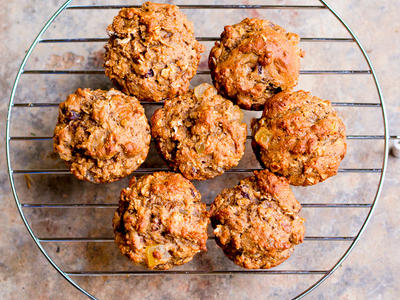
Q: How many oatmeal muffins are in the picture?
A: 7